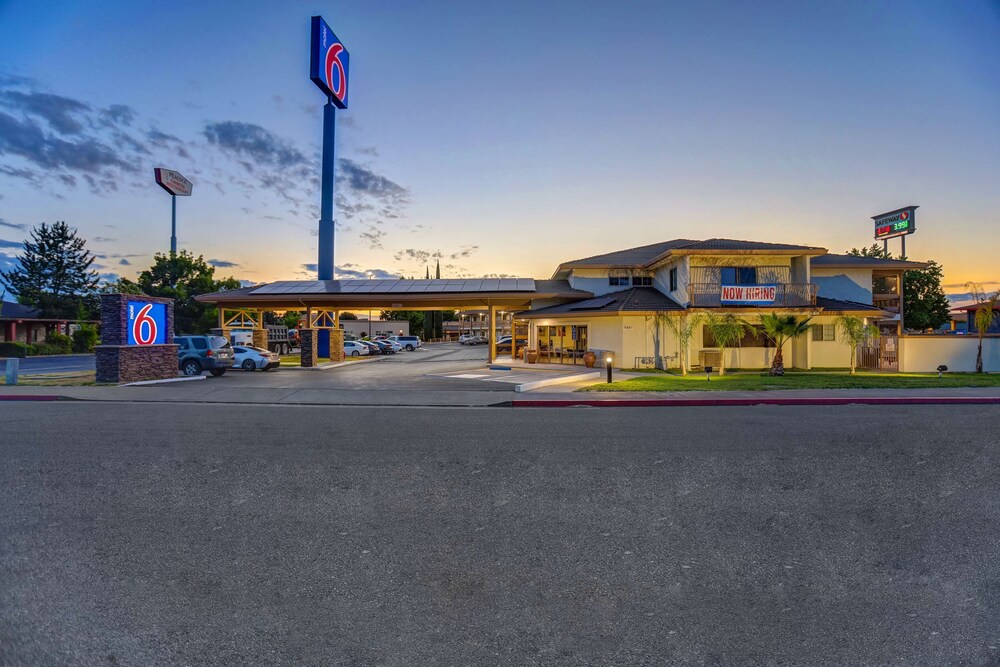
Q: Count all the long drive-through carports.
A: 1